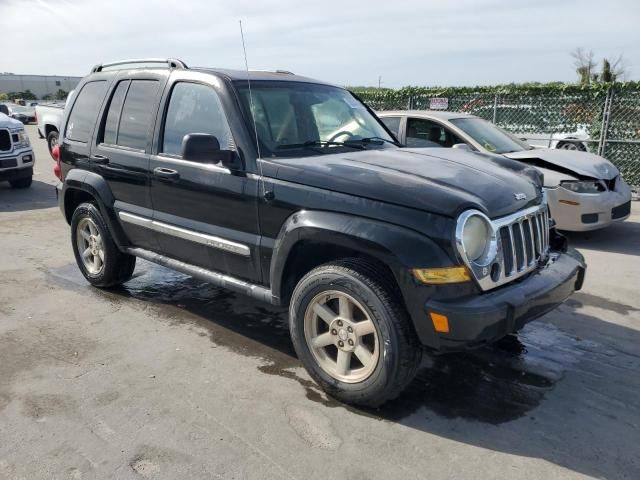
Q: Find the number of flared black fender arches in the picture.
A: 2